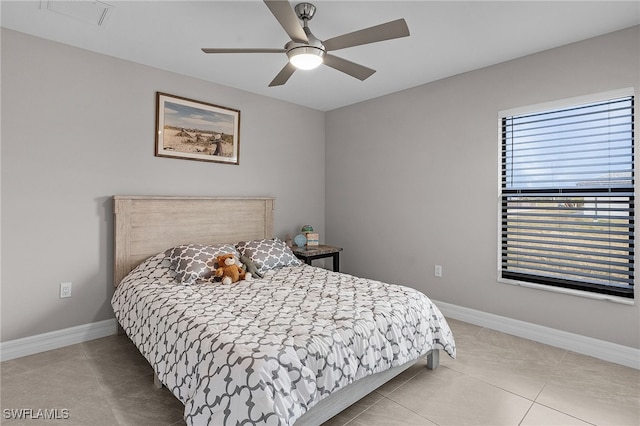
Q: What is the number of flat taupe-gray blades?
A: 5